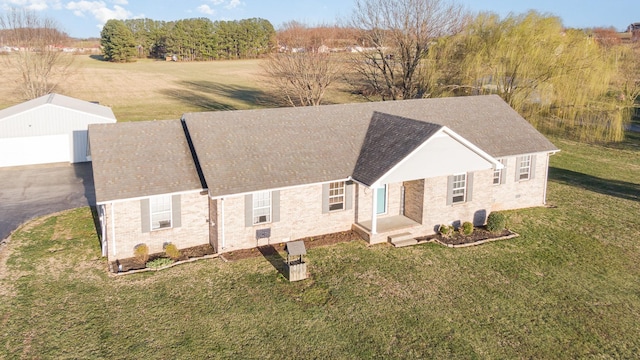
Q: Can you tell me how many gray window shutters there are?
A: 11